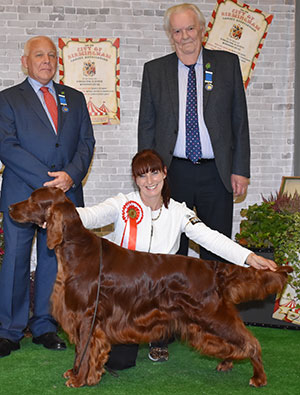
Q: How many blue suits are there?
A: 1